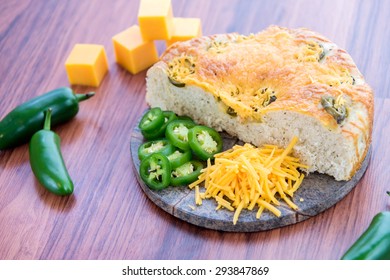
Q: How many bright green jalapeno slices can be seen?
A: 8